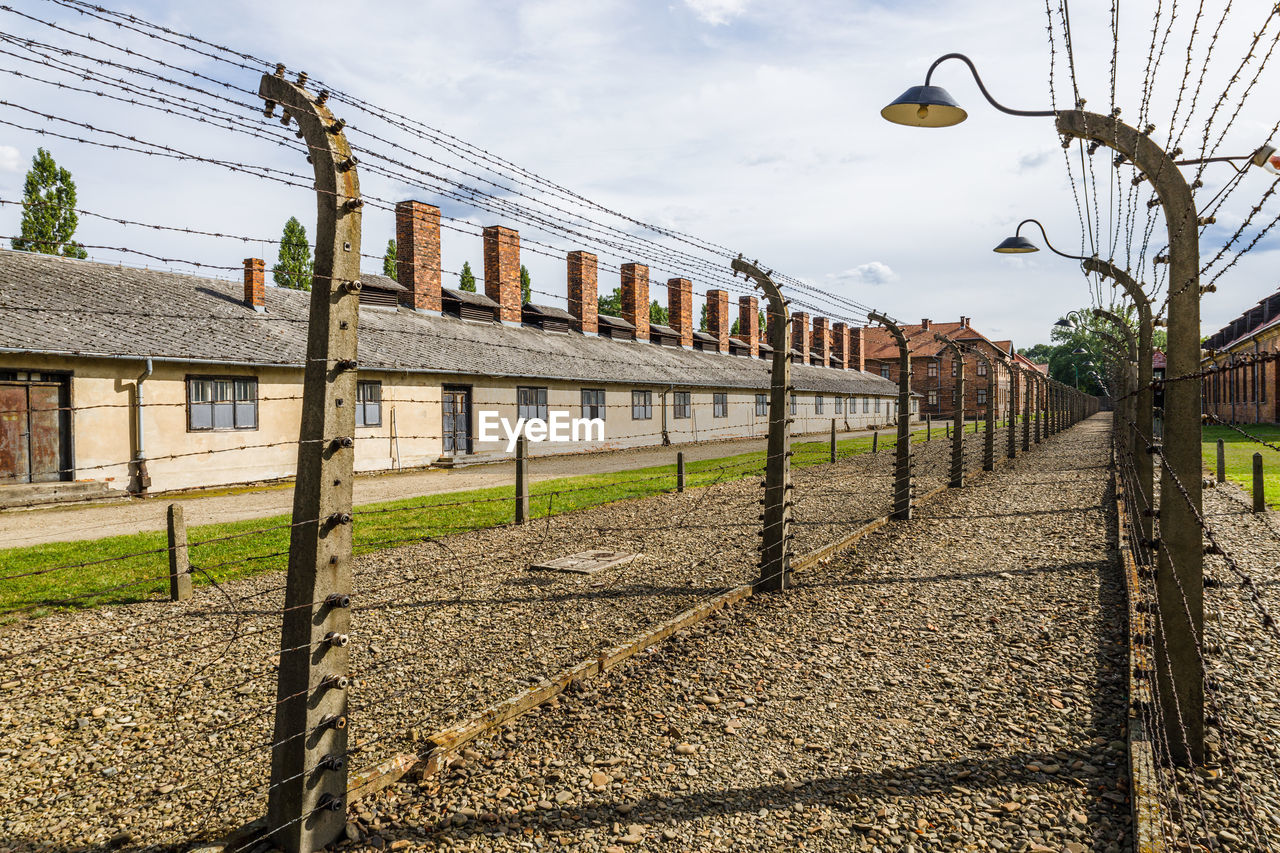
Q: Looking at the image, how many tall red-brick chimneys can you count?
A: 12